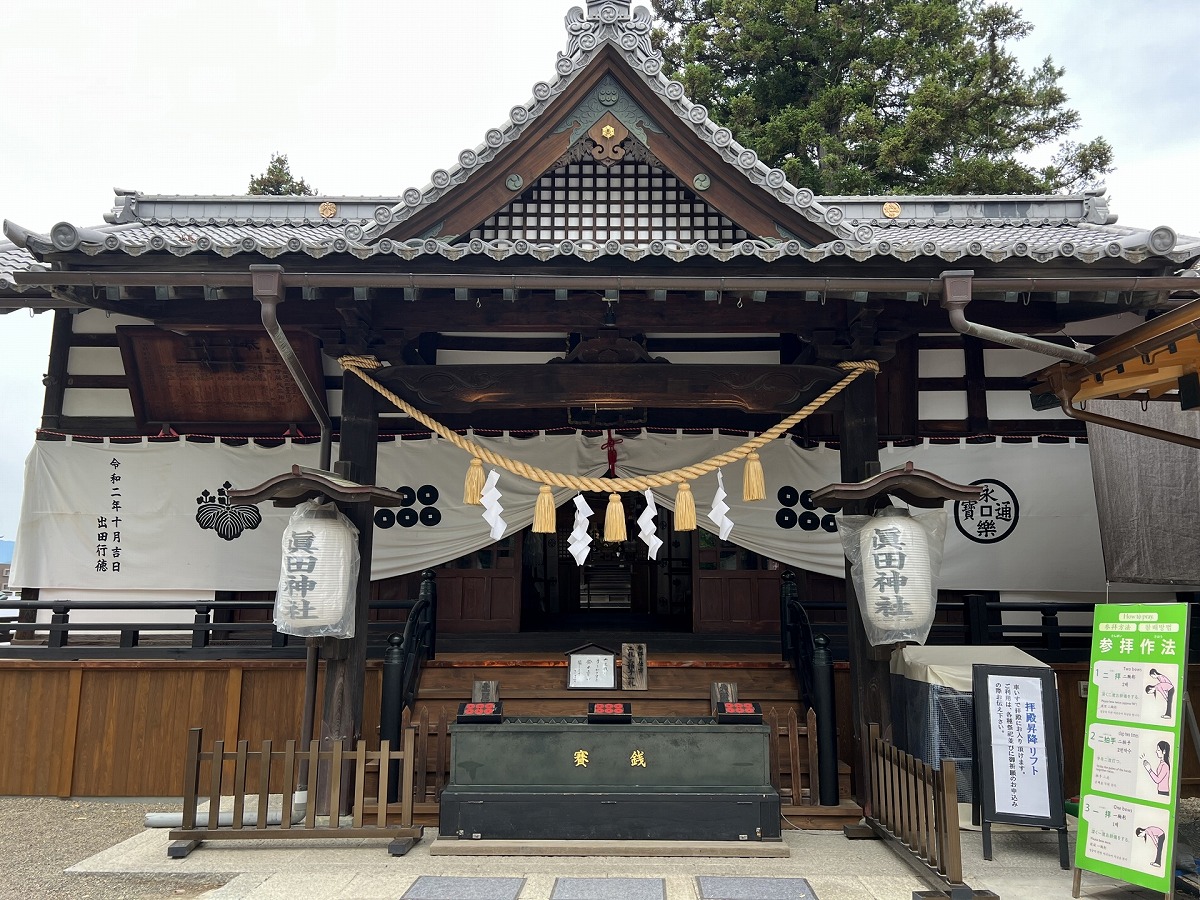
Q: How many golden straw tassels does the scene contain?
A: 5